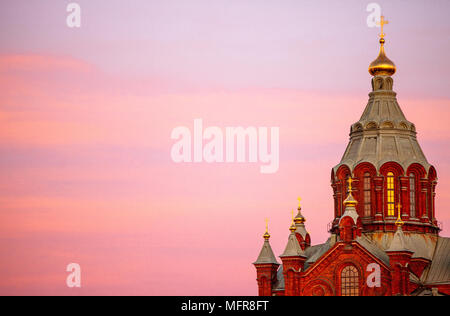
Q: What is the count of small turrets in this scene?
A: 5